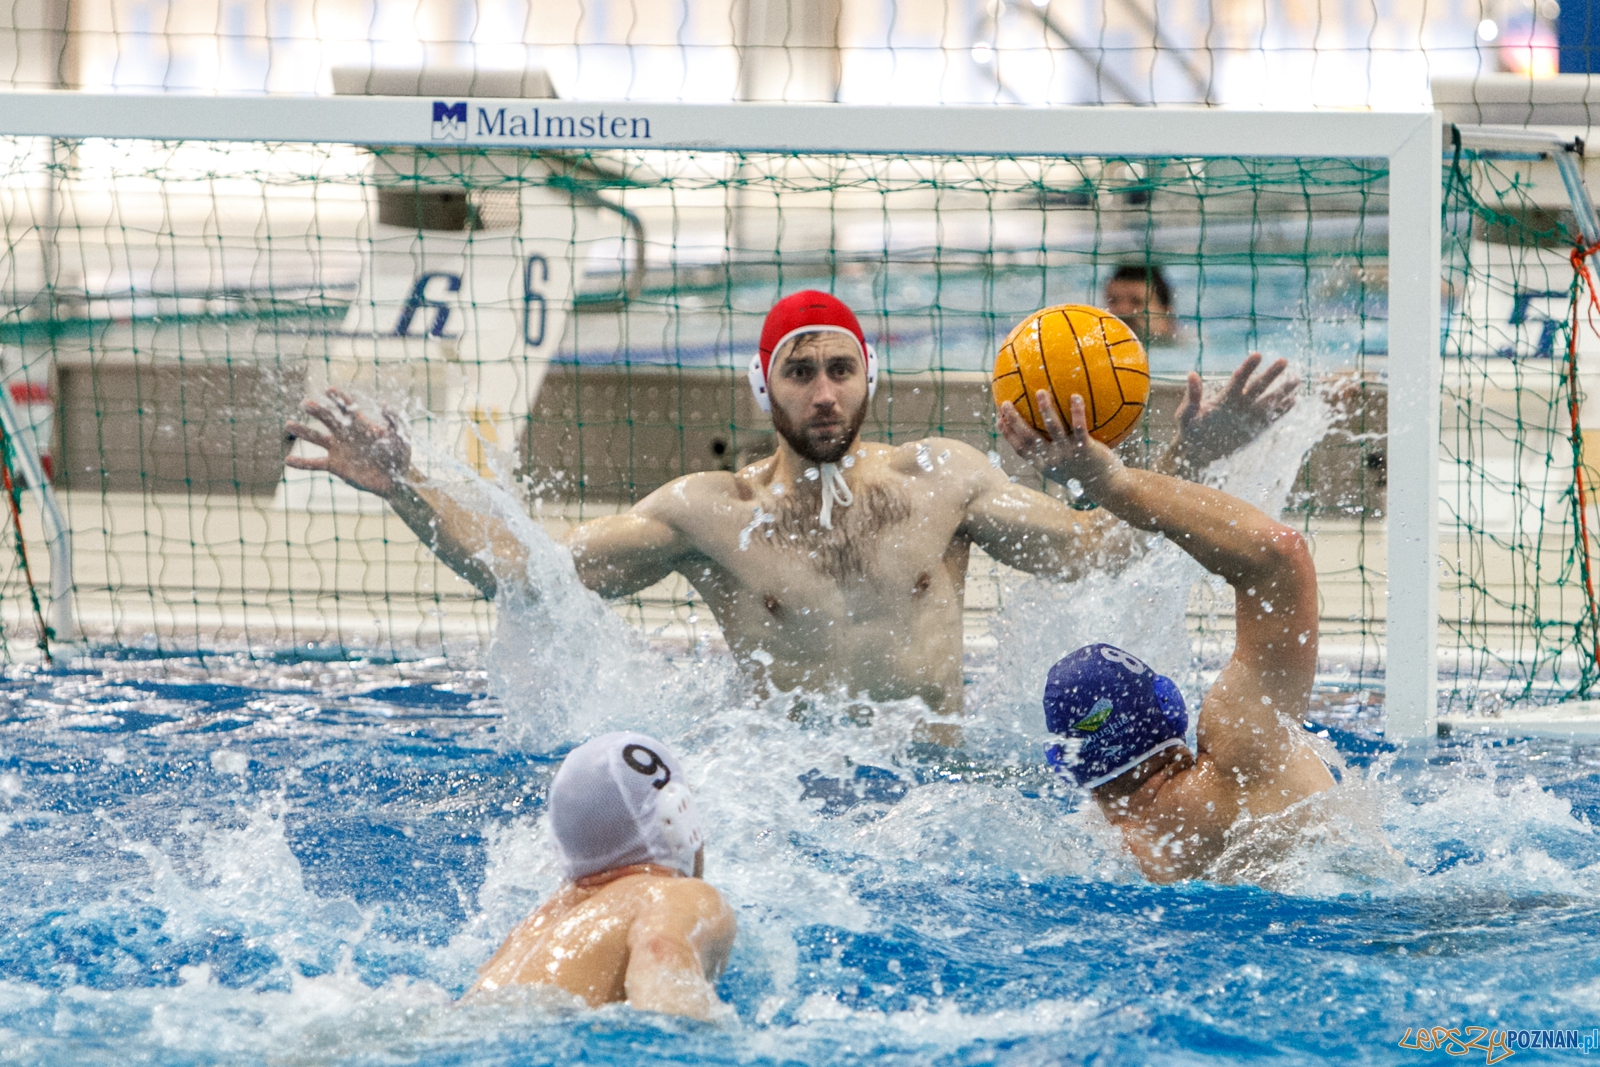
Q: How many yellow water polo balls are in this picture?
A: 1